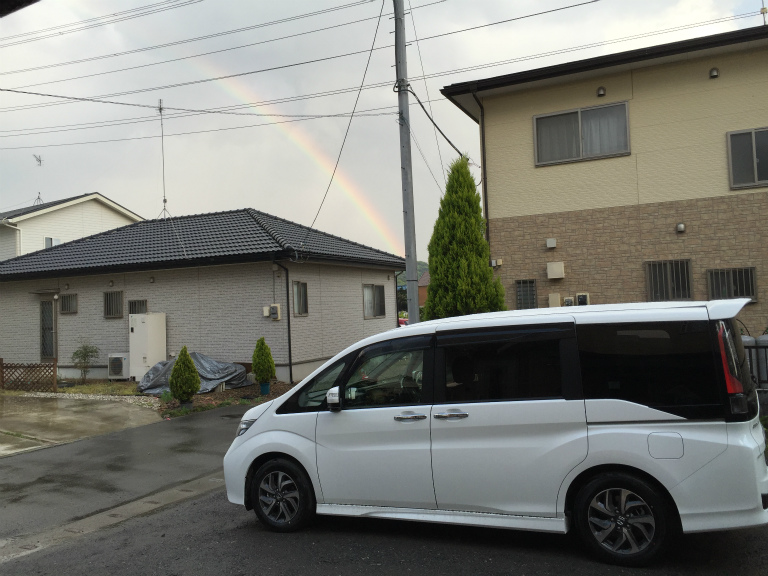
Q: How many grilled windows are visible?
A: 6